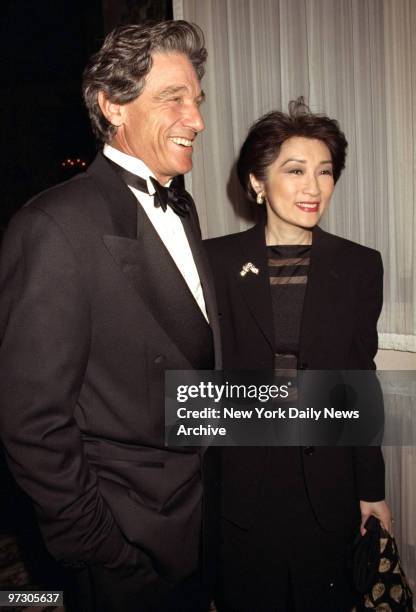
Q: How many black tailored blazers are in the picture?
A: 2